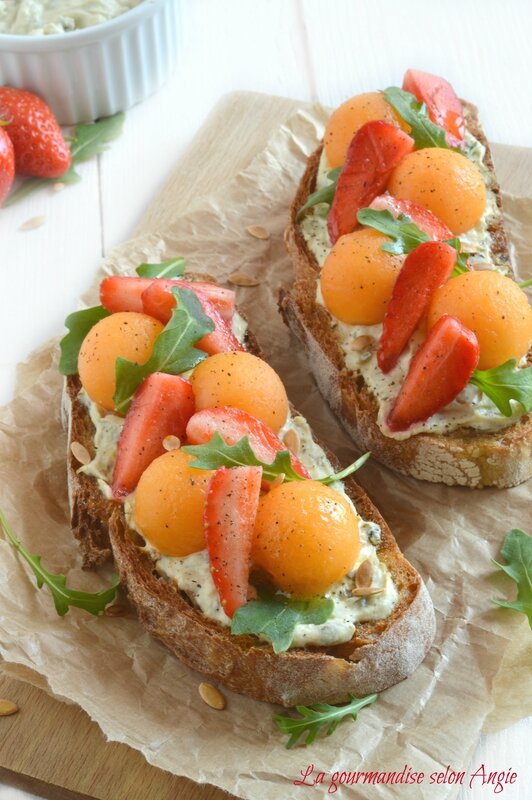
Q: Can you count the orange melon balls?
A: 8